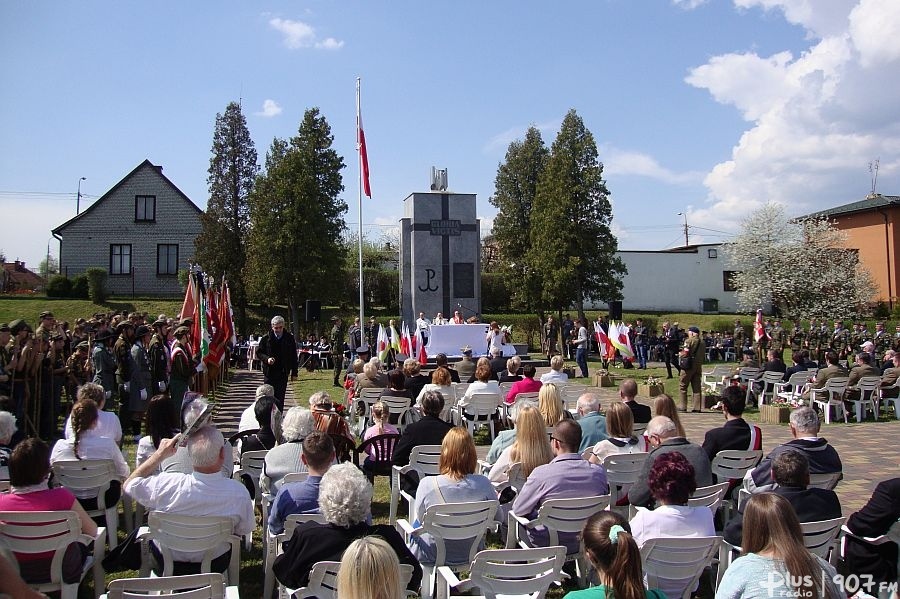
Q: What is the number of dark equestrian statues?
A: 0